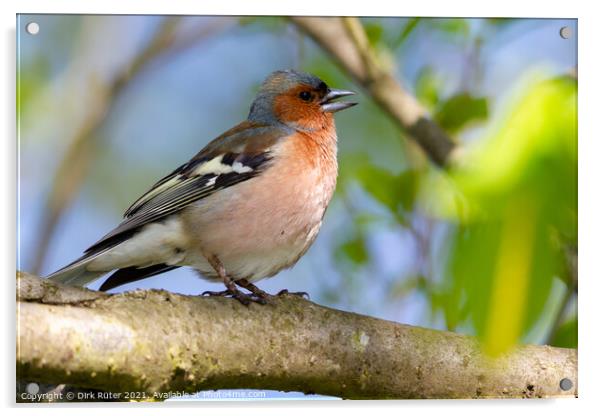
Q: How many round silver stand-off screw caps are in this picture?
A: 4